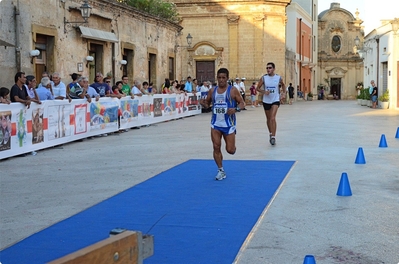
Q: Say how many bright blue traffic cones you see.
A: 5